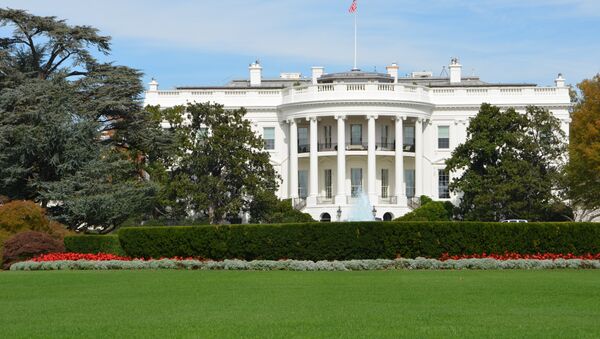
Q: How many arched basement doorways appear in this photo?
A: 2